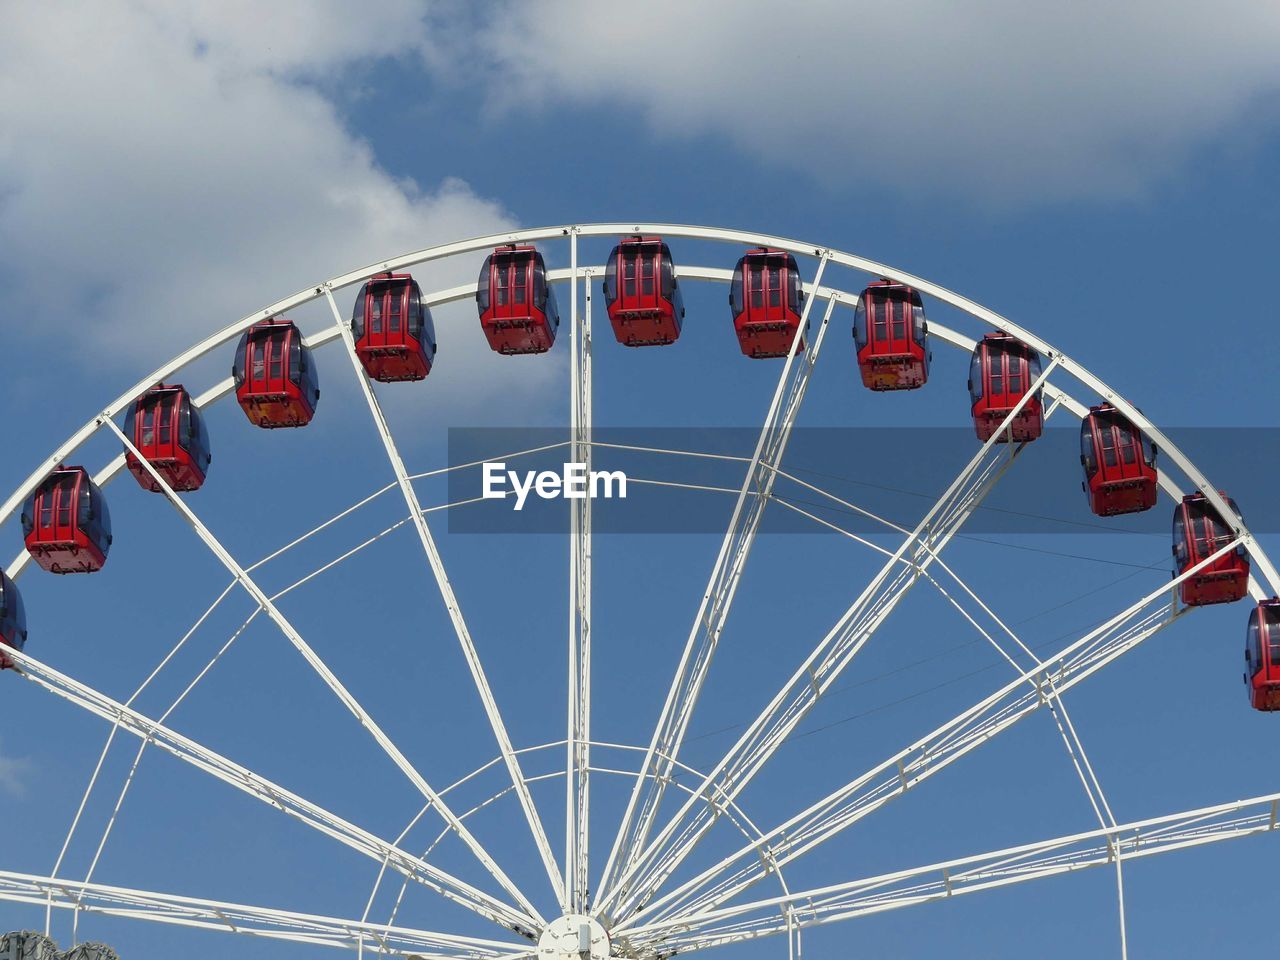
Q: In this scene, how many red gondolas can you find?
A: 13